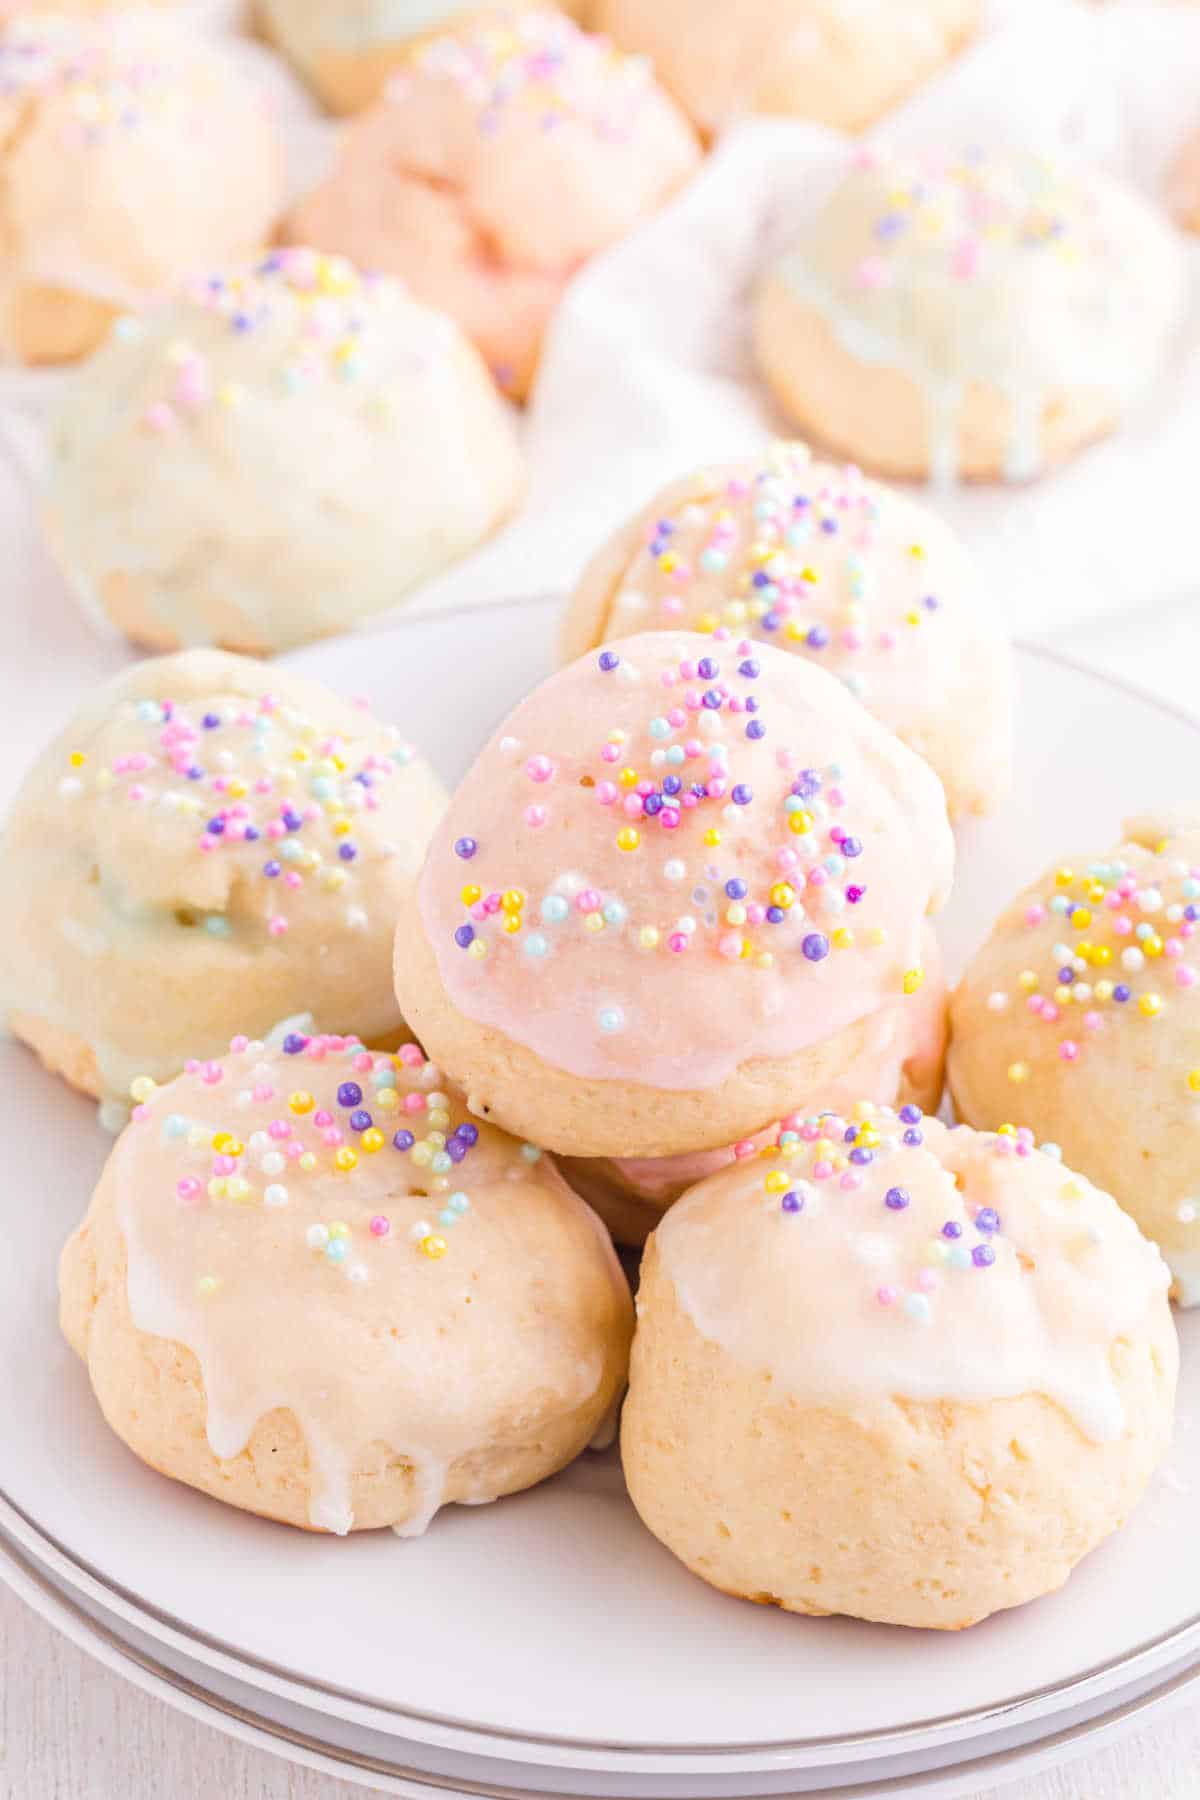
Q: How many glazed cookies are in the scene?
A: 14